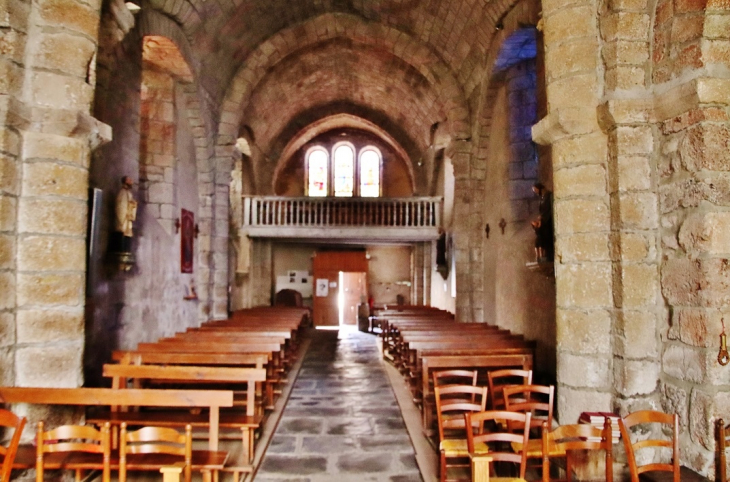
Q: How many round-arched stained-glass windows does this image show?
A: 3